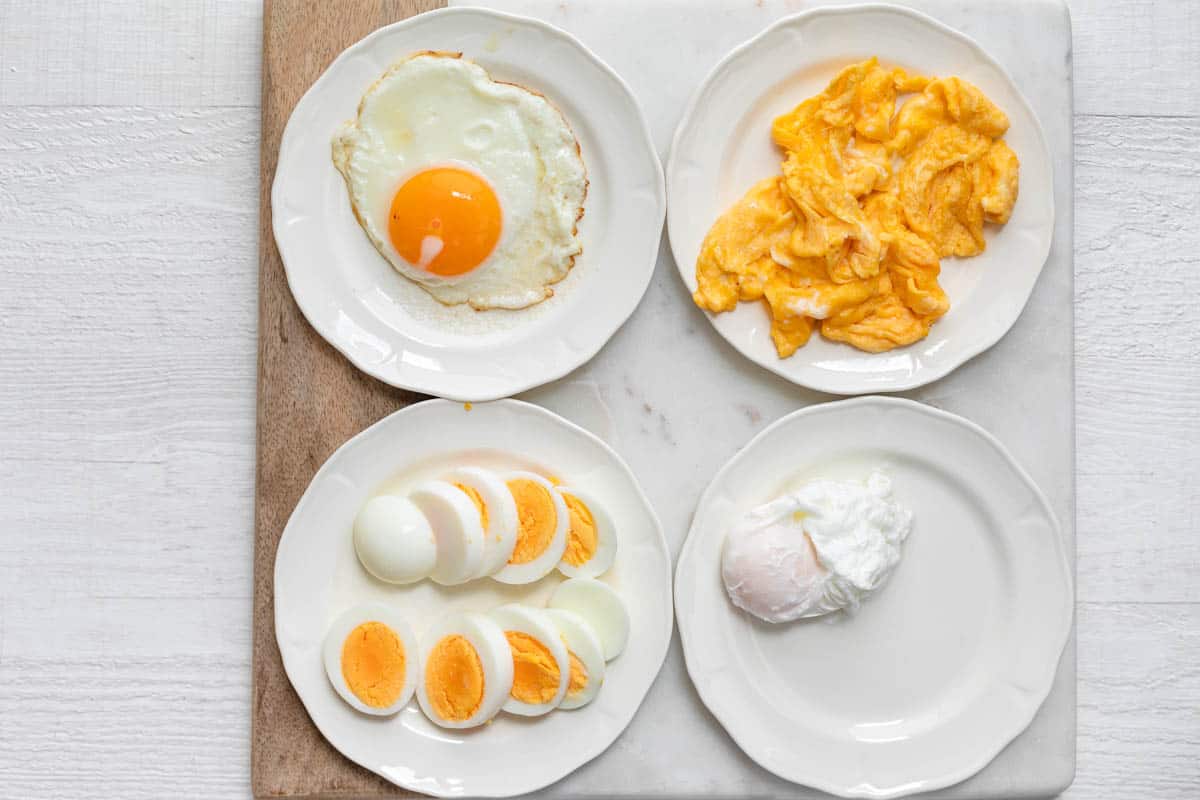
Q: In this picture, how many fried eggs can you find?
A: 1